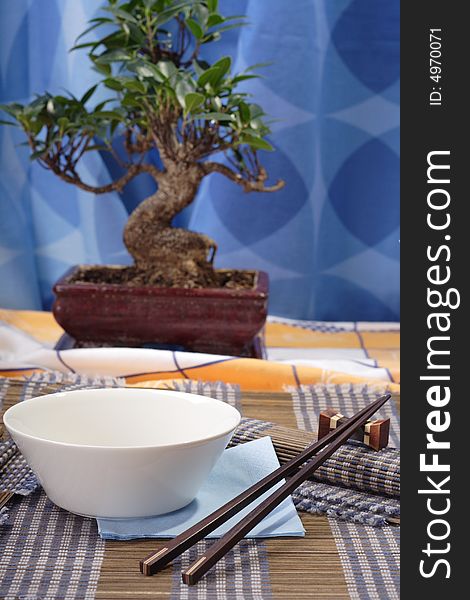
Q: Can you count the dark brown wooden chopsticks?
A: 2